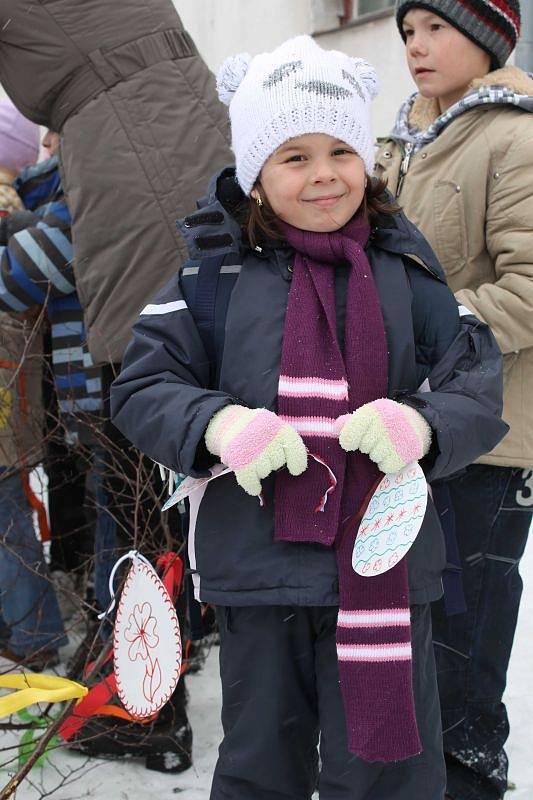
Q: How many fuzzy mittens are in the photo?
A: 2